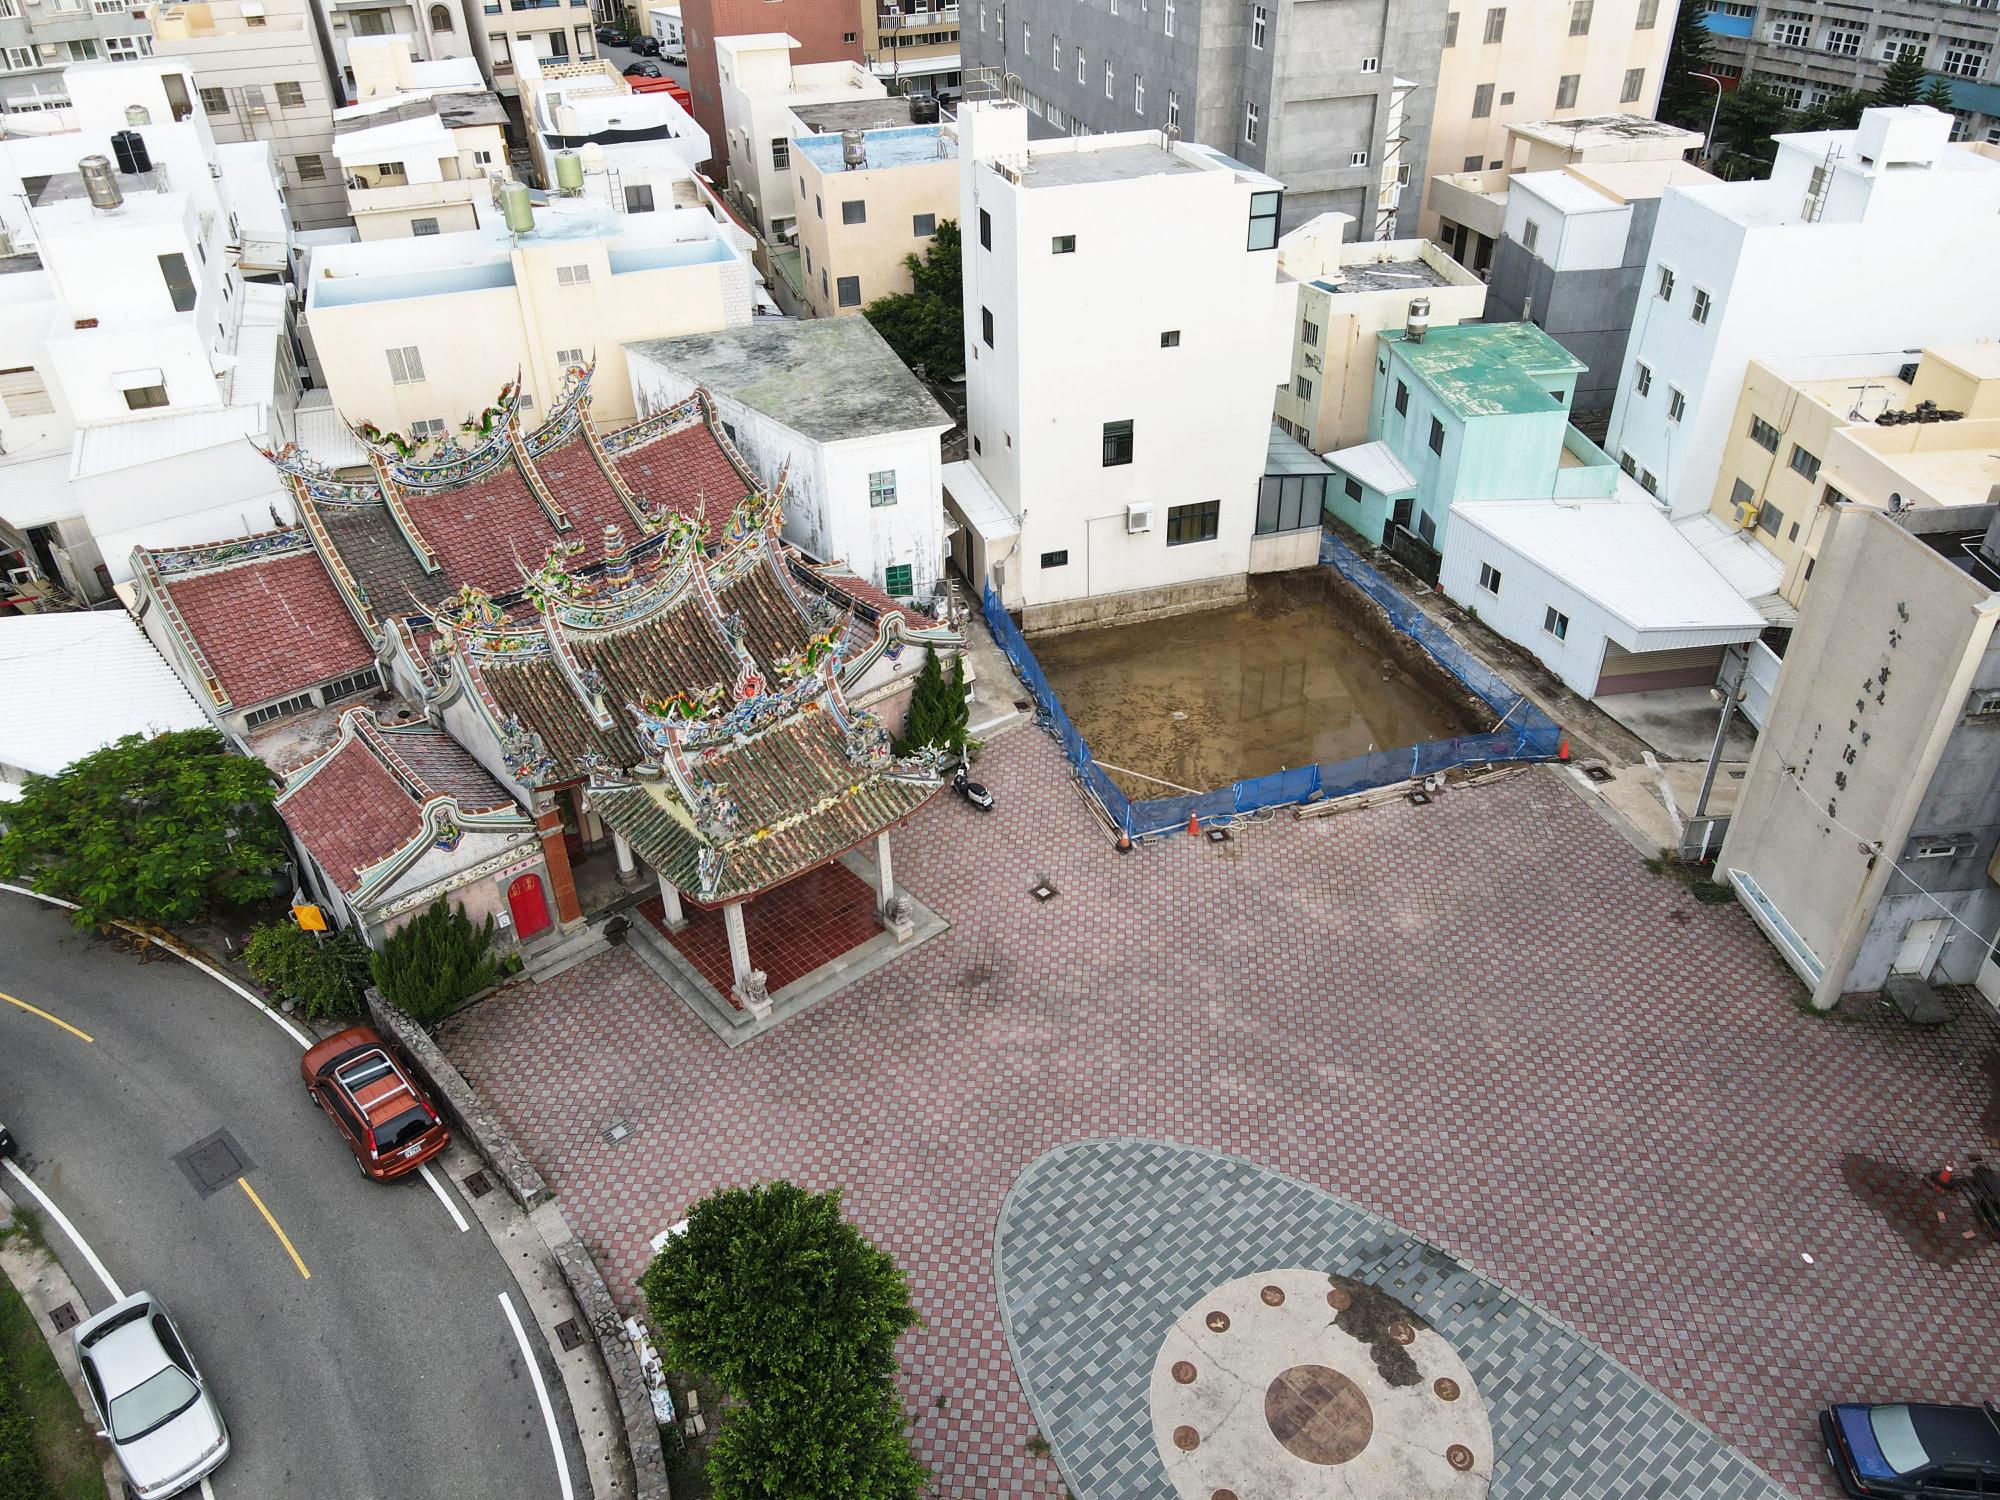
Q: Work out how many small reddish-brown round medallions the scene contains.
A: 9